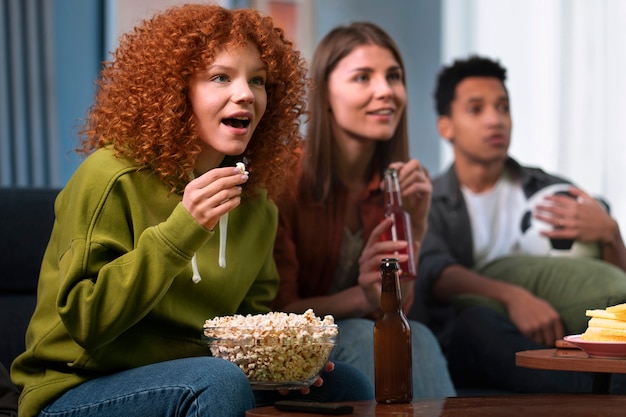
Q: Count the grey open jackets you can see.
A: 1